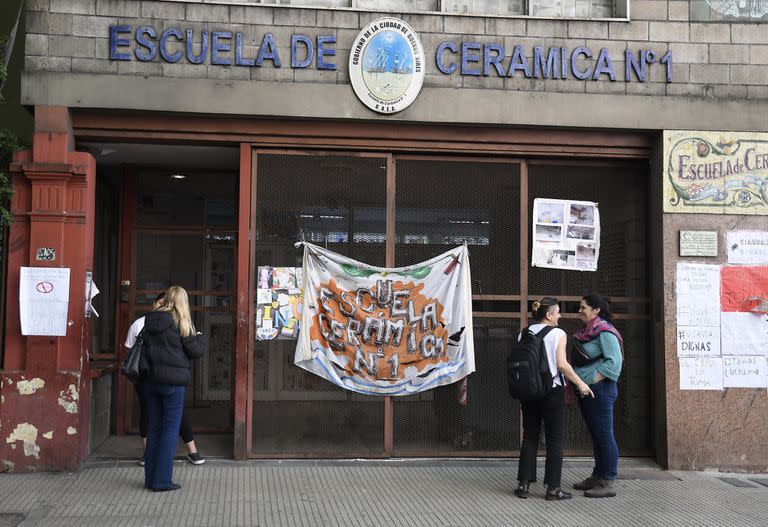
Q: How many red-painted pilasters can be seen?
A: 1